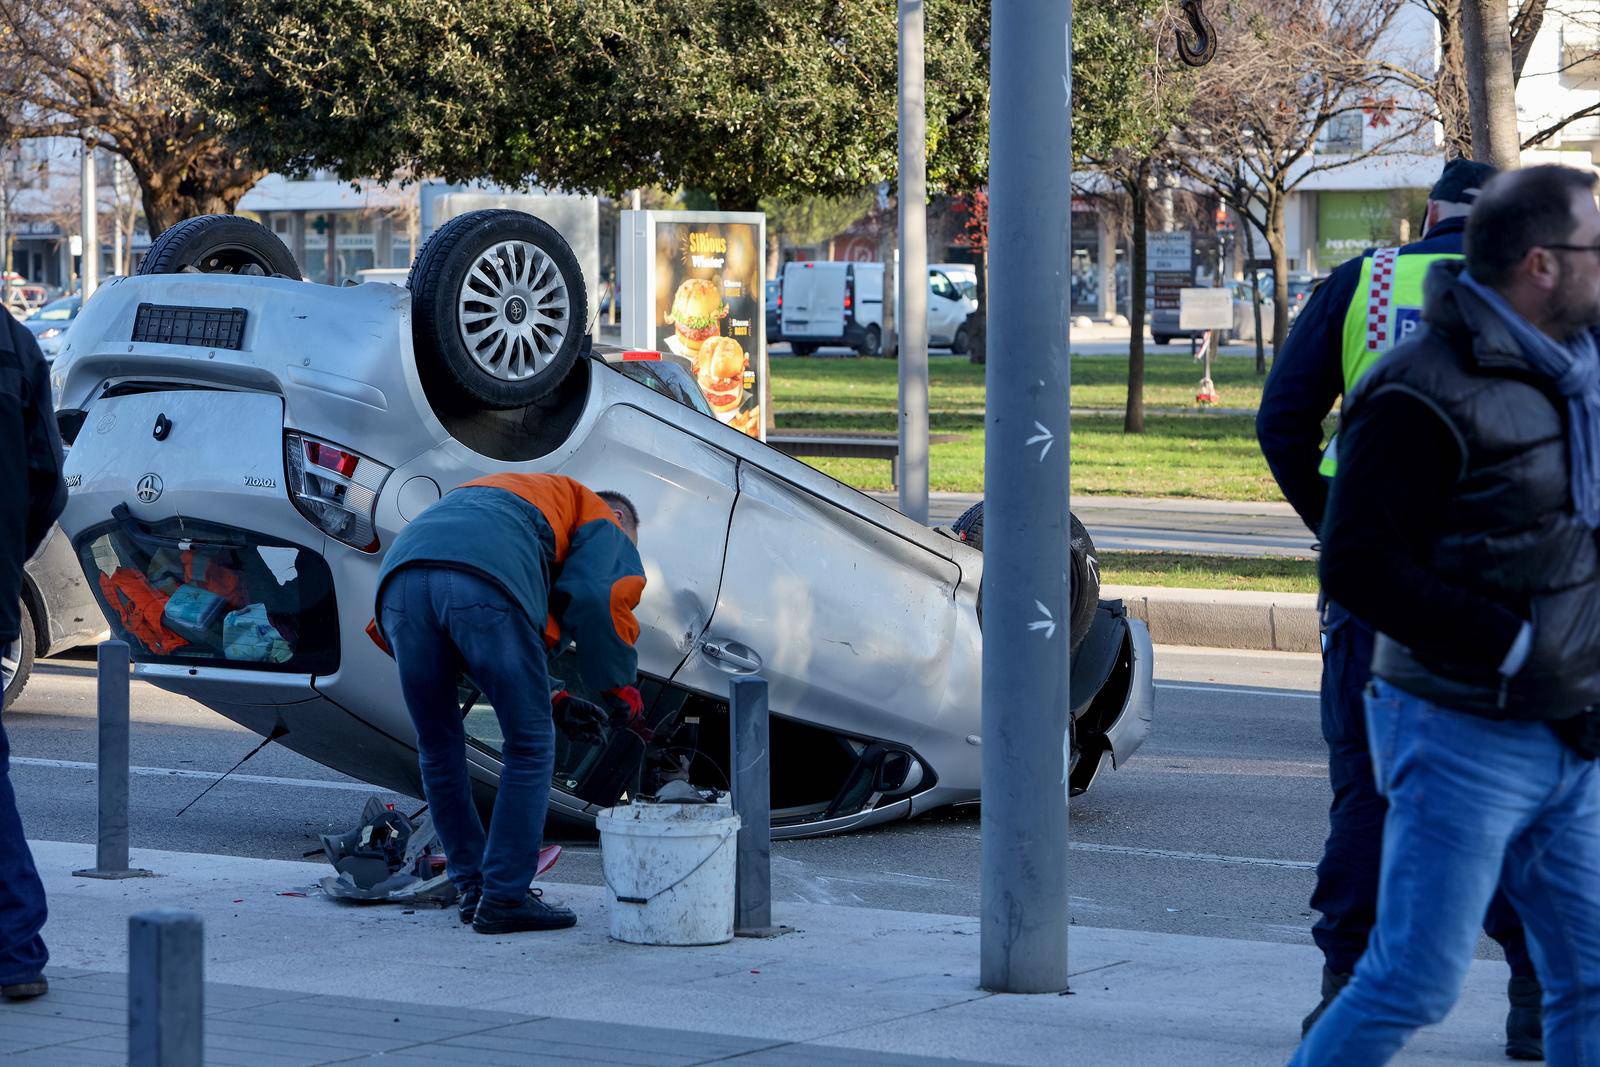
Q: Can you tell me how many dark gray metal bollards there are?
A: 3